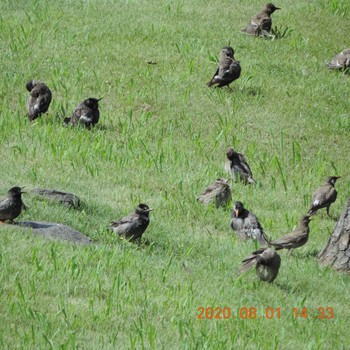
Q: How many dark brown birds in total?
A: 13